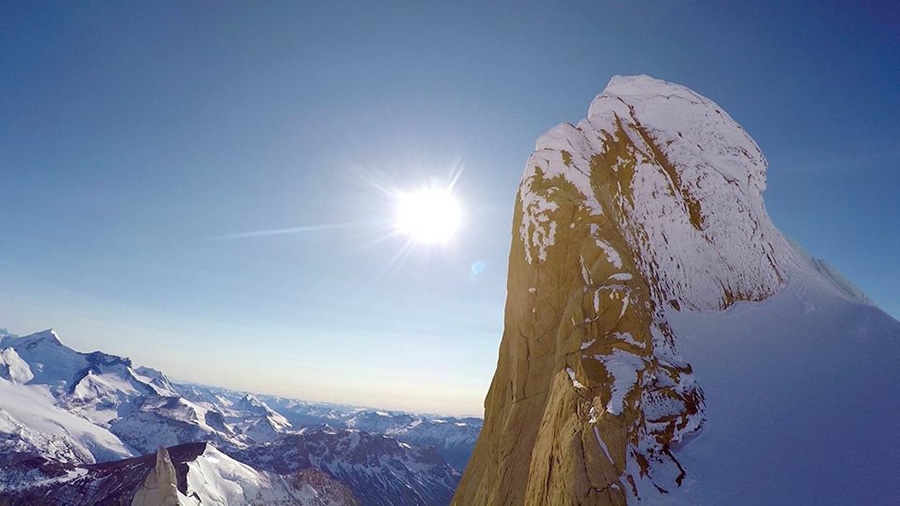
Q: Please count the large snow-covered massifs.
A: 1